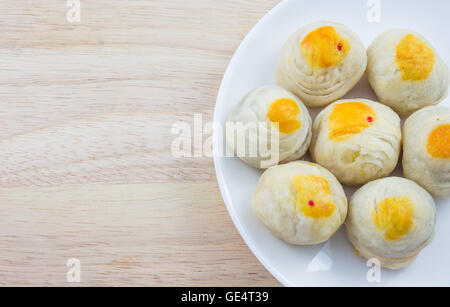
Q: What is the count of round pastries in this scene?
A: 7